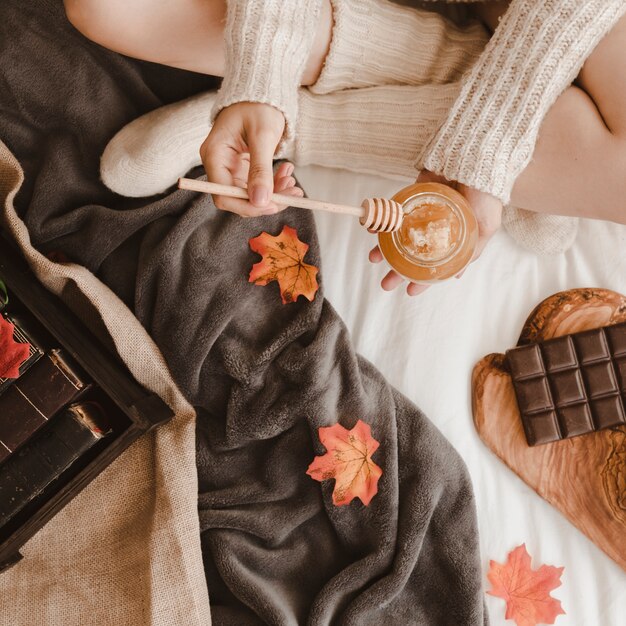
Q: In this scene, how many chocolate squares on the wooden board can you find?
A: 12